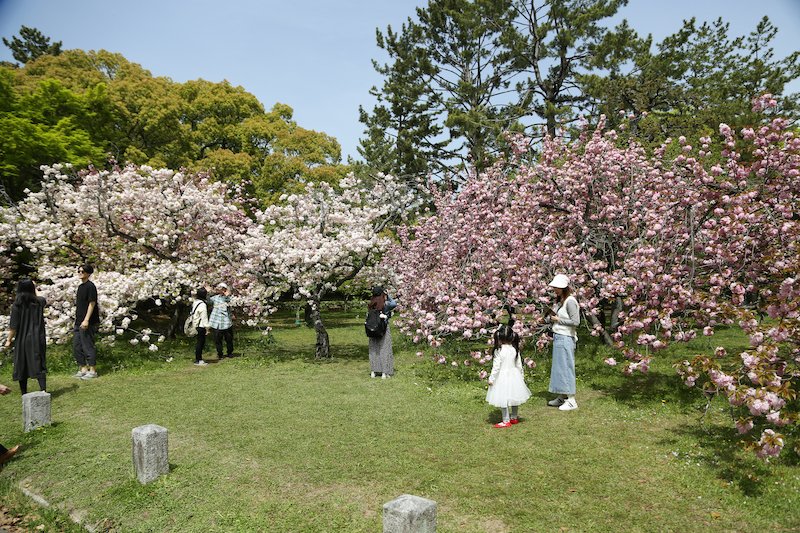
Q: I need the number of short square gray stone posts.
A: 3